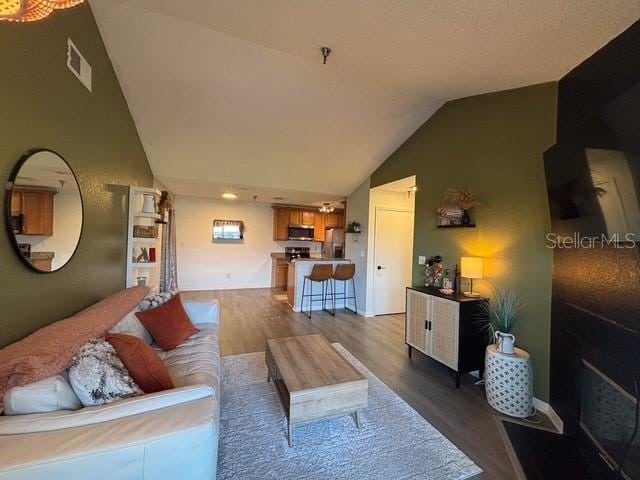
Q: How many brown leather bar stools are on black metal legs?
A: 2